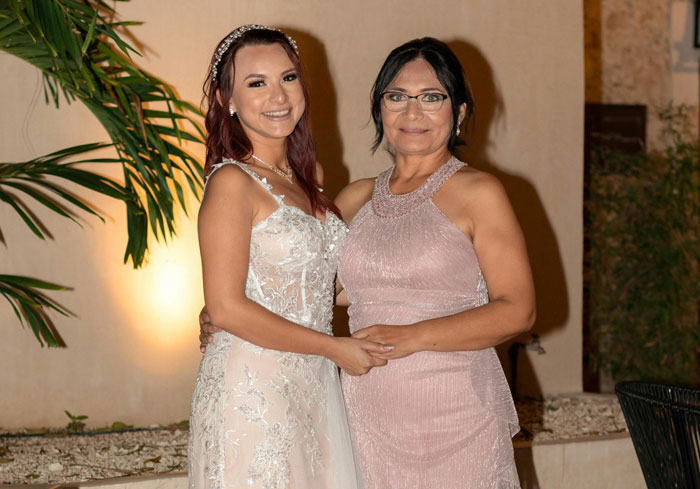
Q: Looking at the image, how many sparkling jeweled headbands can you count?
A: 1